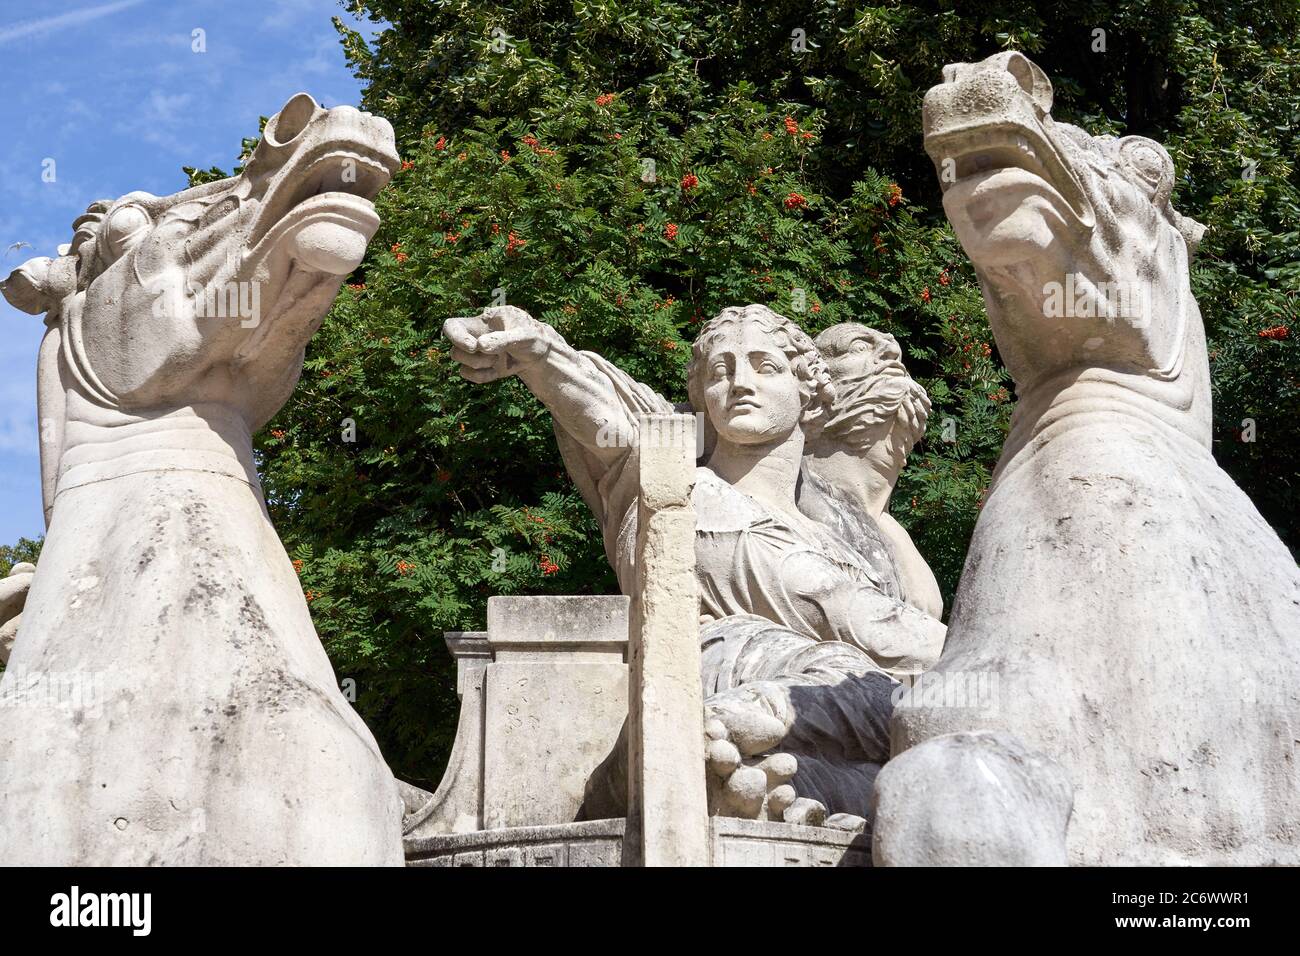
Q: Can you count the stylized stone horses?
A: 2